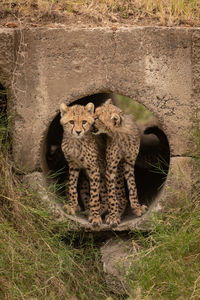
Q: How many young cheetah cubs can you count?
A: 2